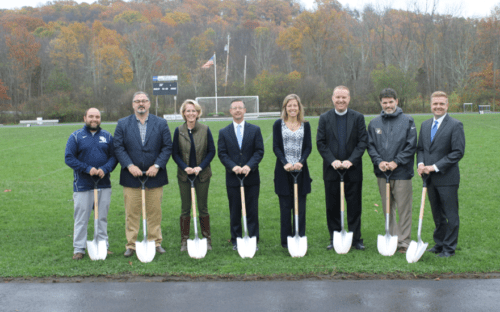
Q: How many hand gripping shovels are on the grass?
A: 8